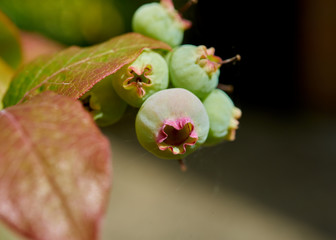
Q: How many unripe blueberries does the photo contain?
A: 6